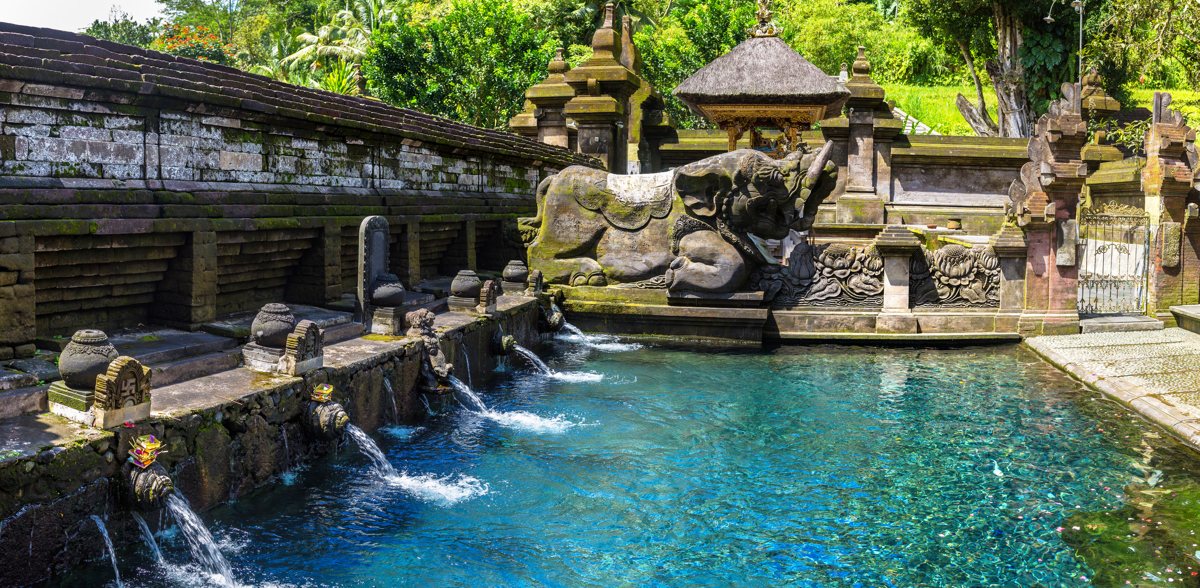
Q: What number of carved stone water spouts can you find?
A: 5